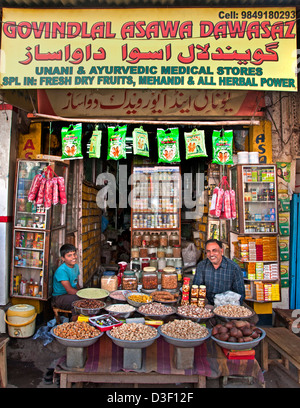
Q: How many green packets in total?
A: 7